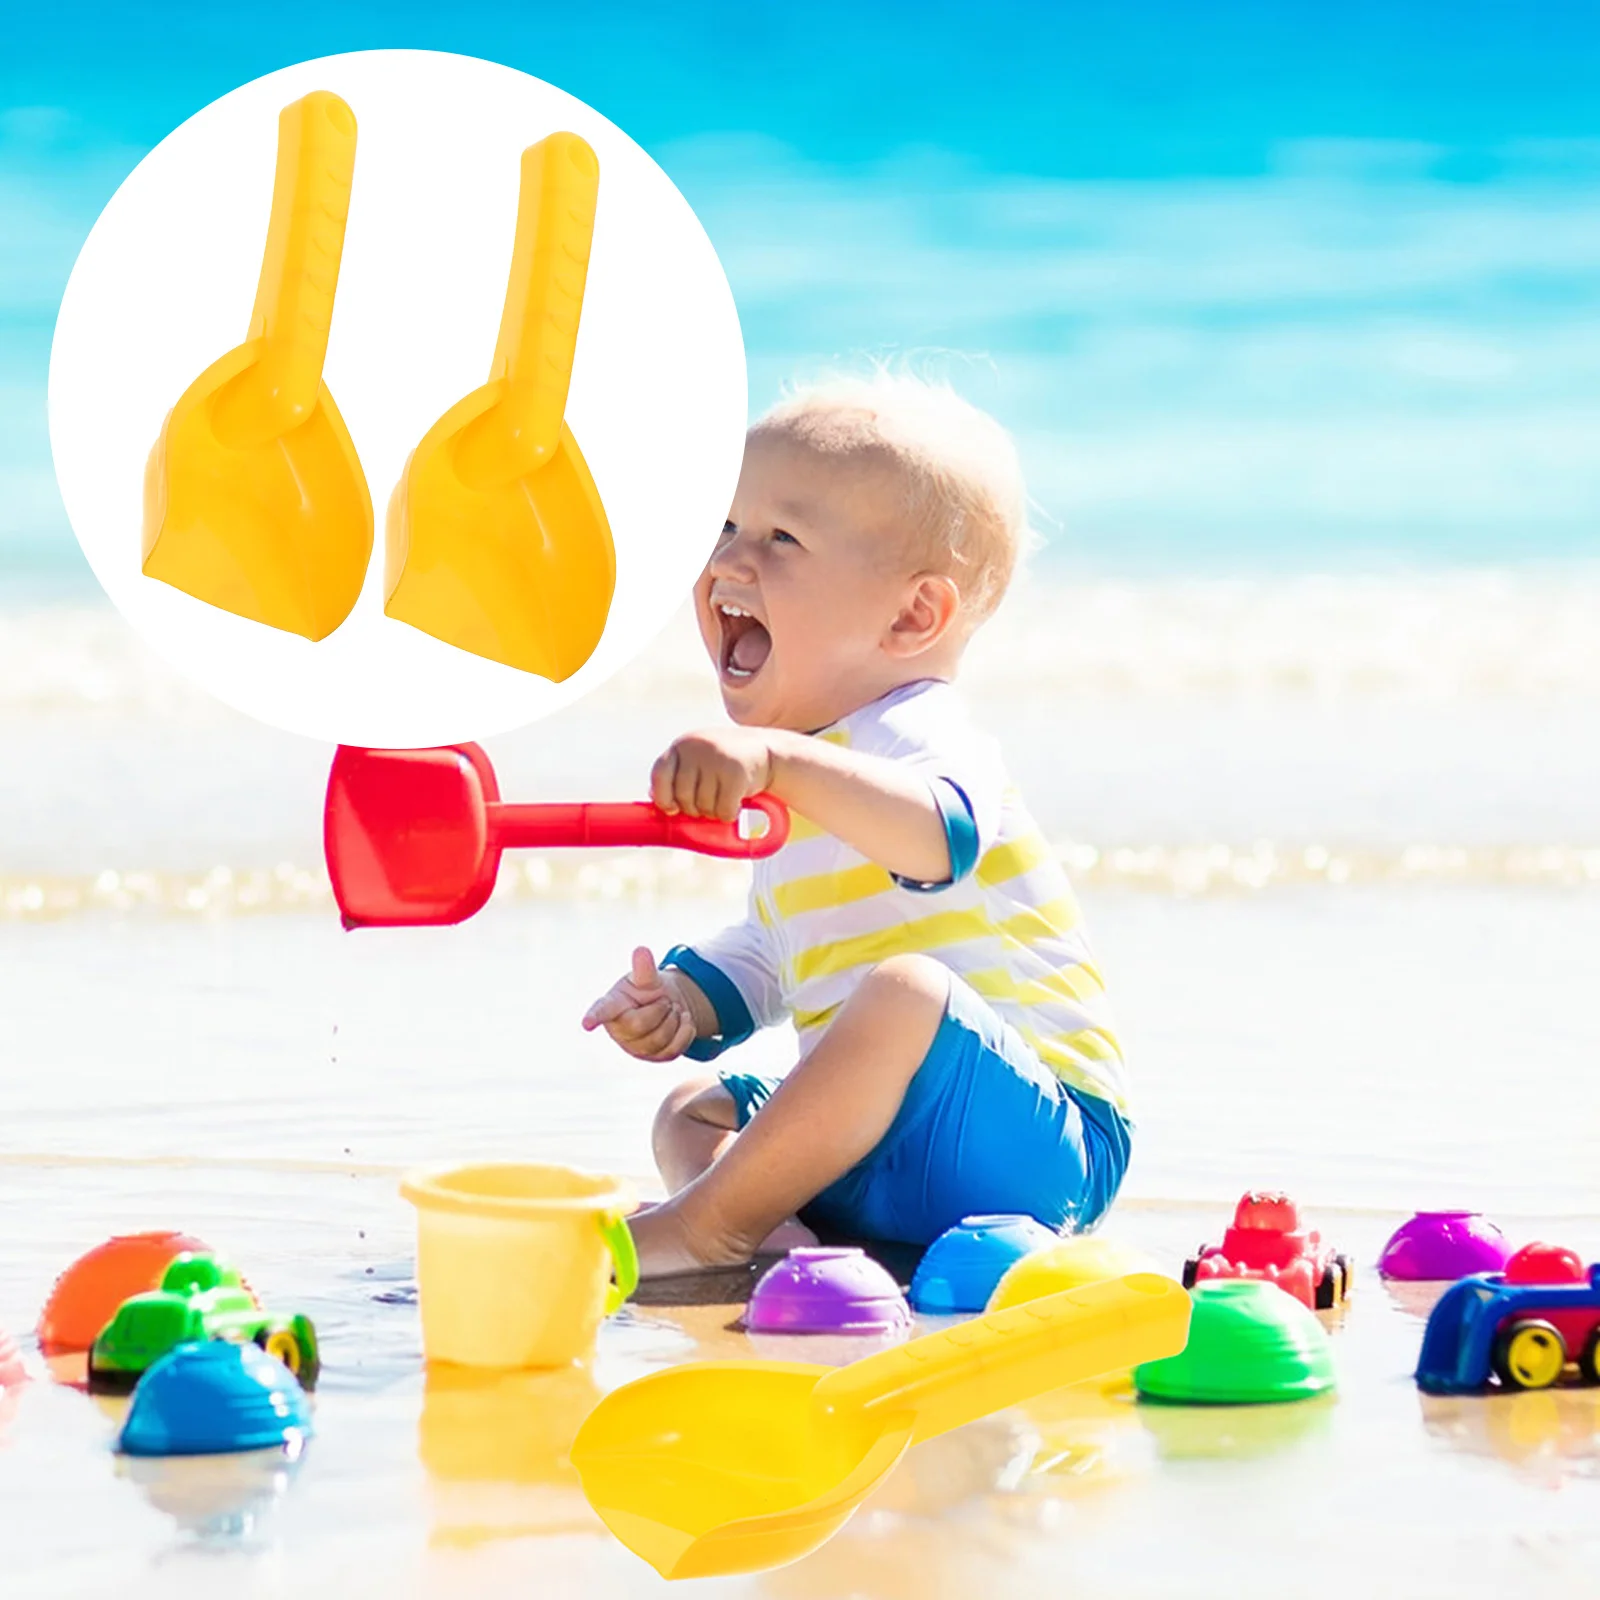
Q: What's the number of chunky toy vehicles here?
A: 3